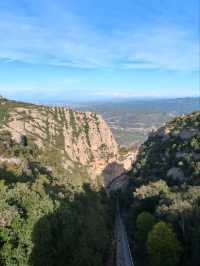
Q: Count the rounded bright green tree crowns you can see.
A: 2